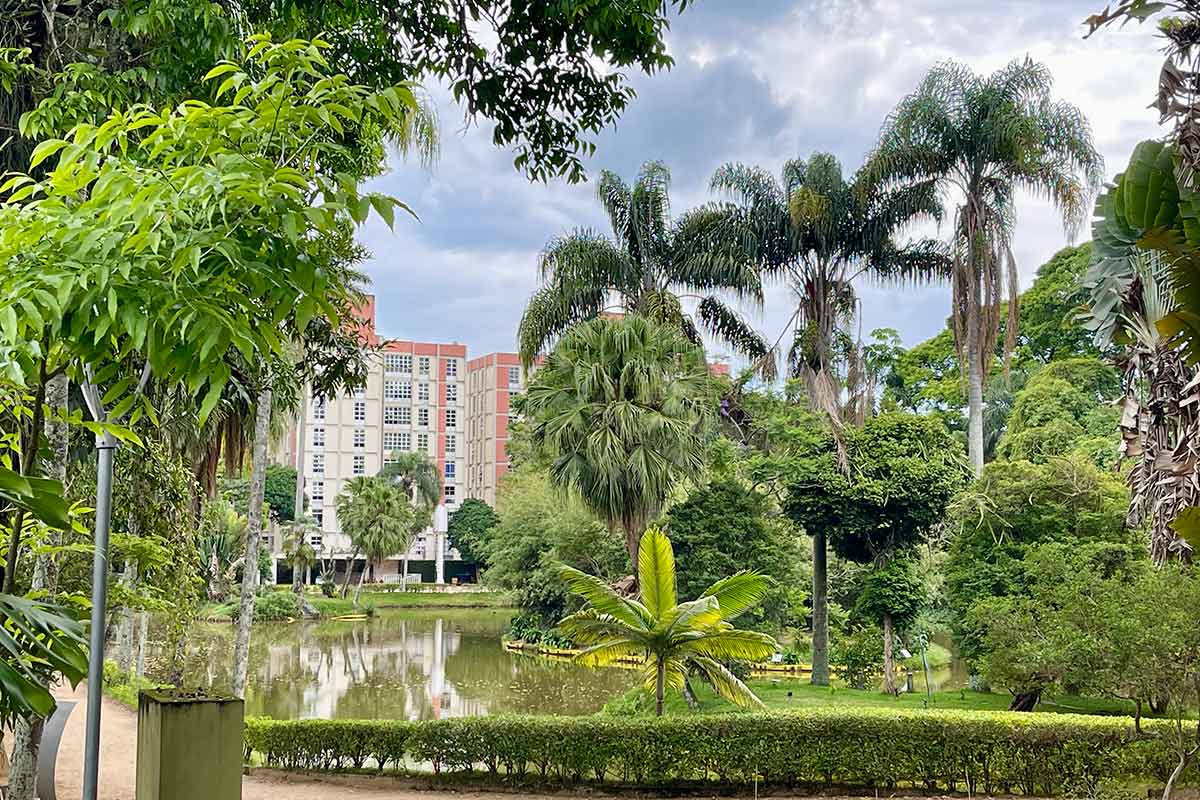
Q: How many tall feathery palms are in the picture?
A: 3